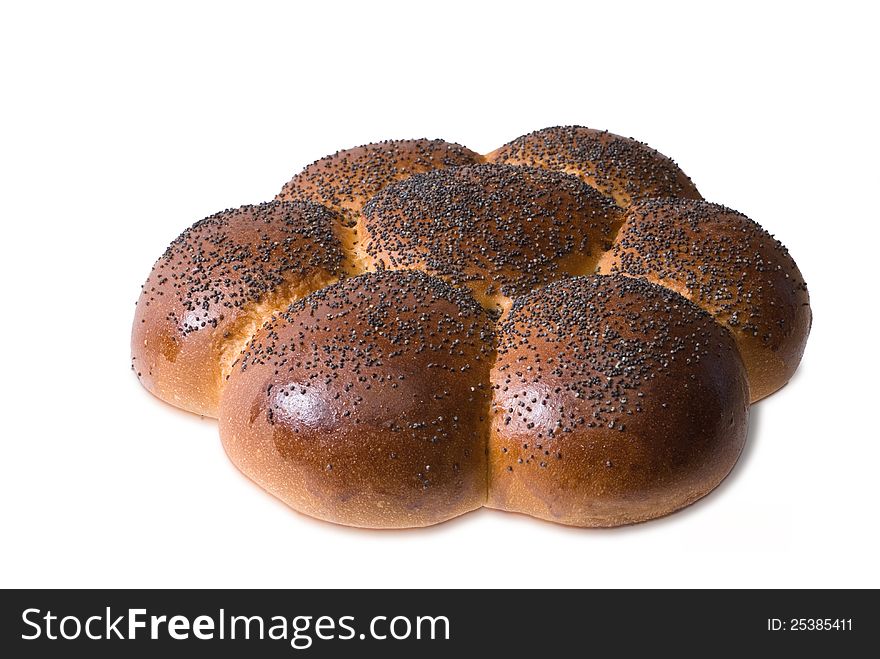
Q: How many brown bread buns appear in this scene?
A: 7